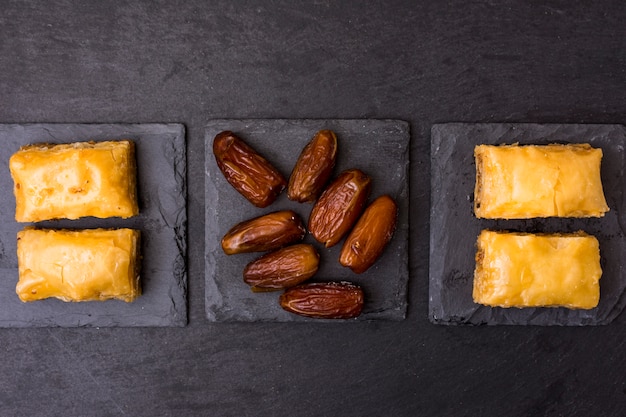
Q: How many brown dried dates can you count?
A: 7